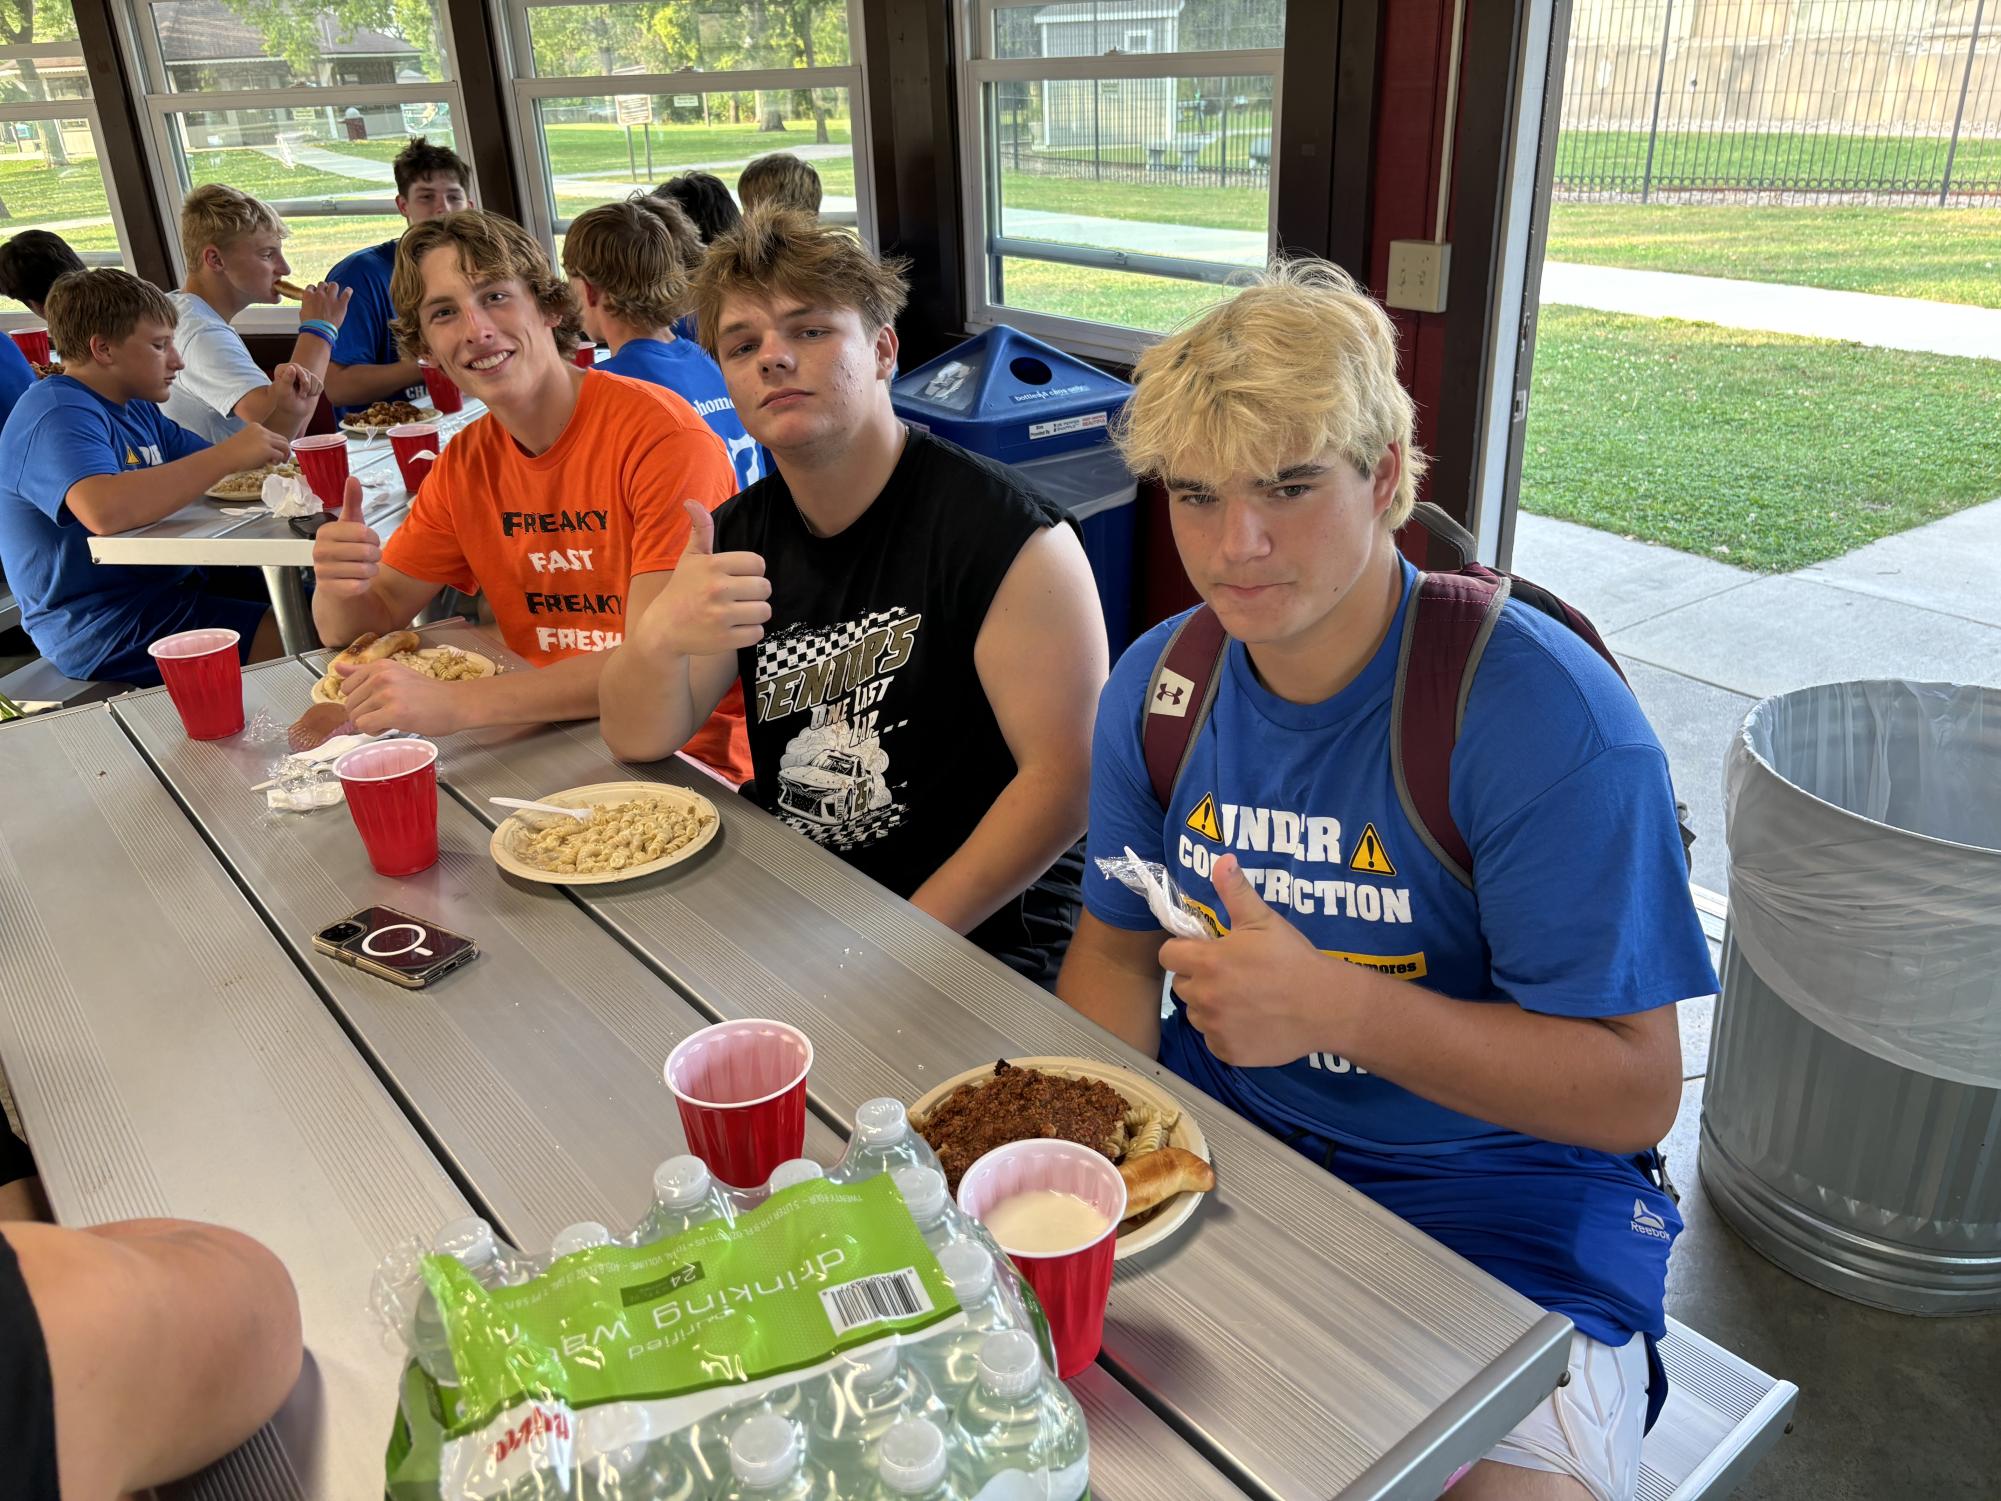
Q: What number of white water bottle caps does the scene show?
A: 12